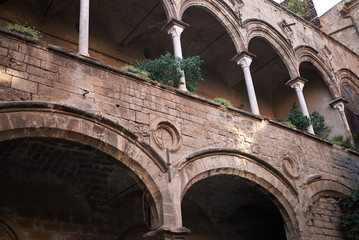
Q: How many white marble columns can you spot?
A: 5